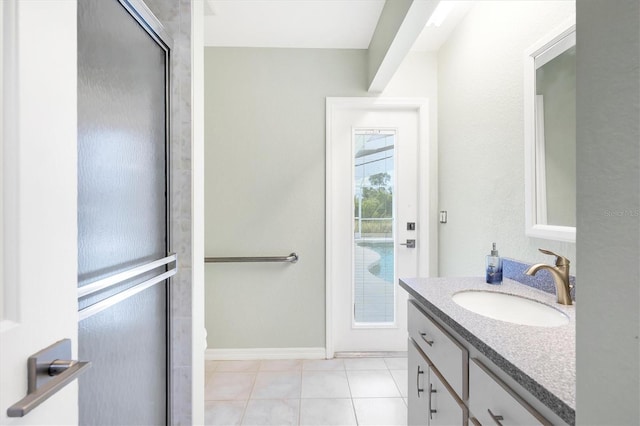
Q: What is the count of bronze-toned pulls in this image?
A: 4